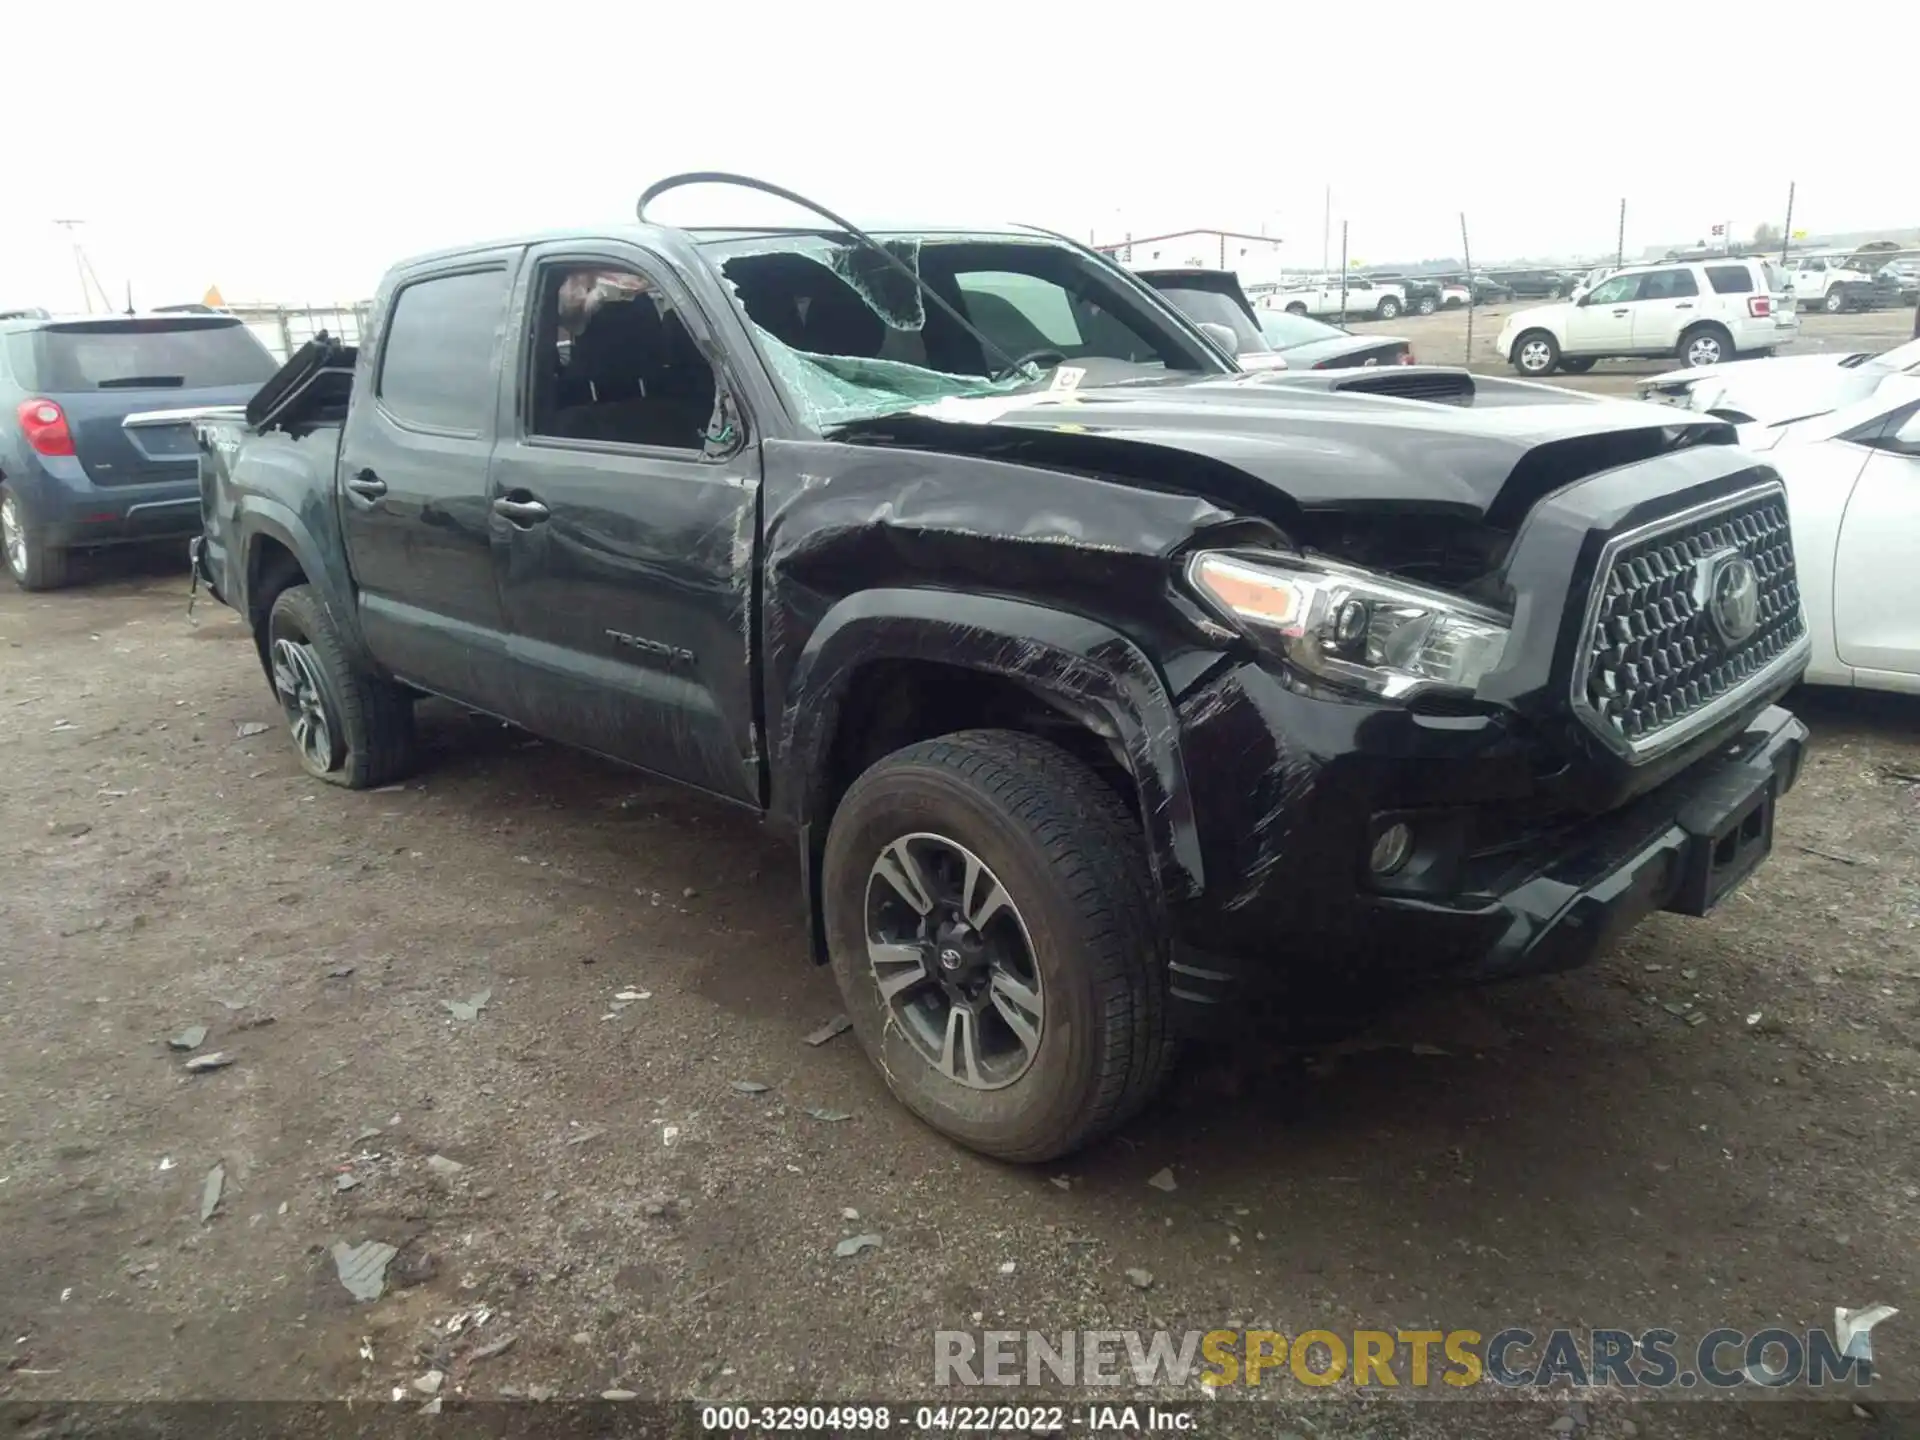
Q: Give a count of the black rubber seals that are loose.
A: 1